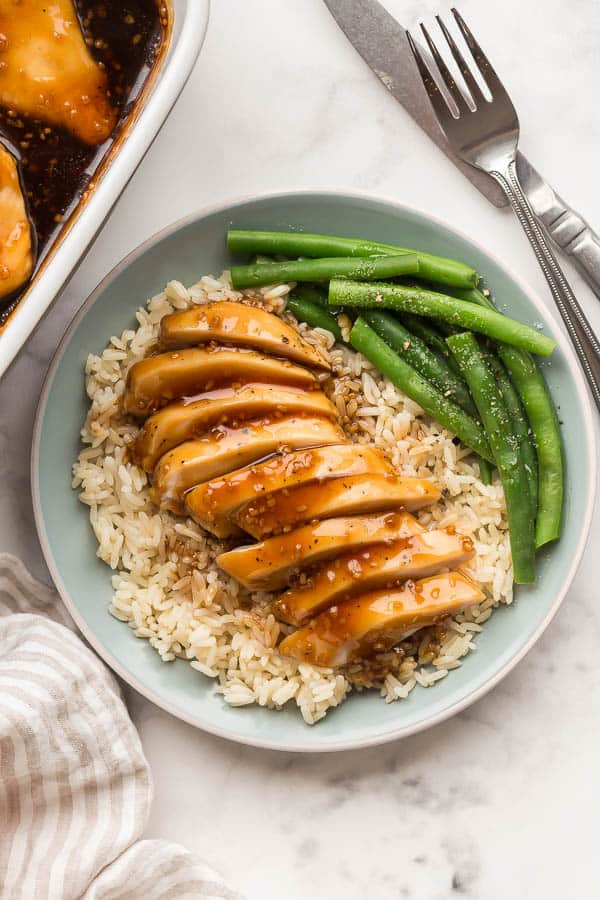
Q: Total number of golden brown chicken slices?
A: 9